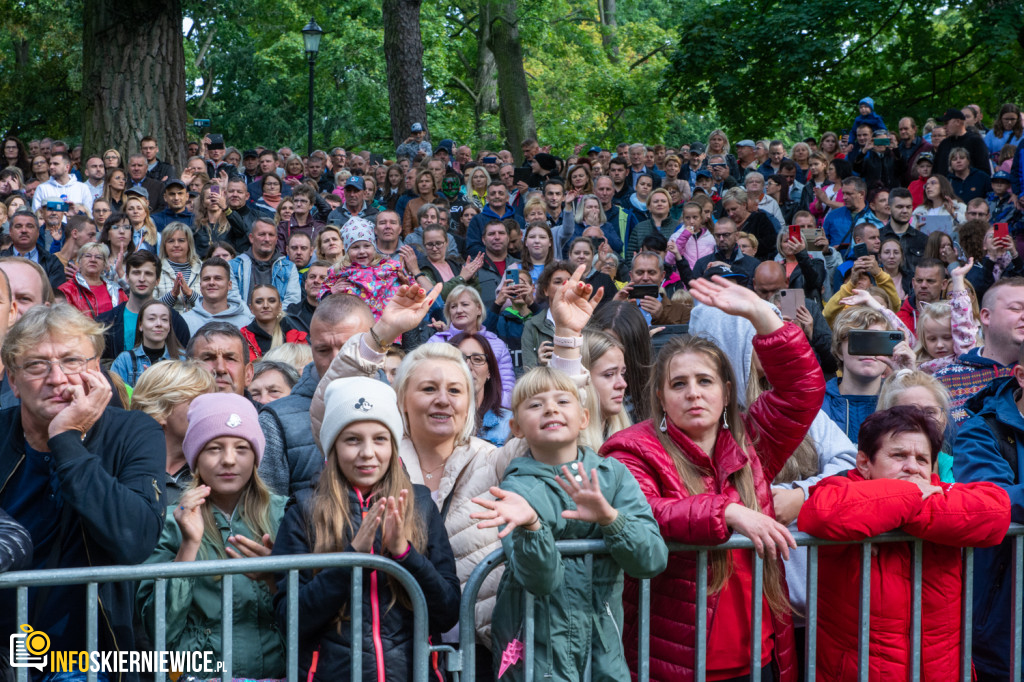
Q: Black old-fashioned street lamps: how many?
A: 1